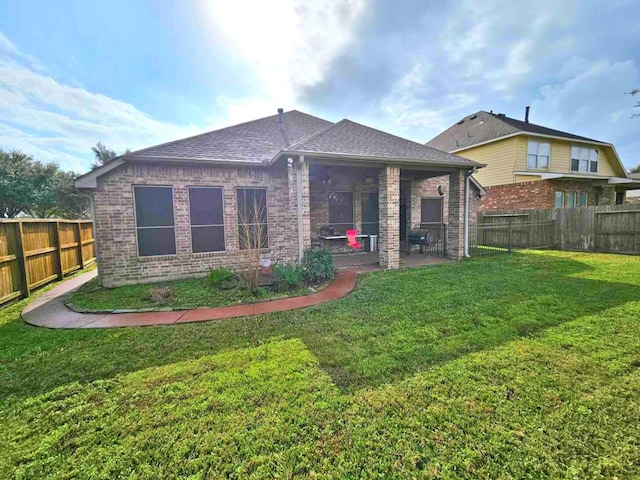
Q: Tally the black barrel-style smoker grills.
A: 1